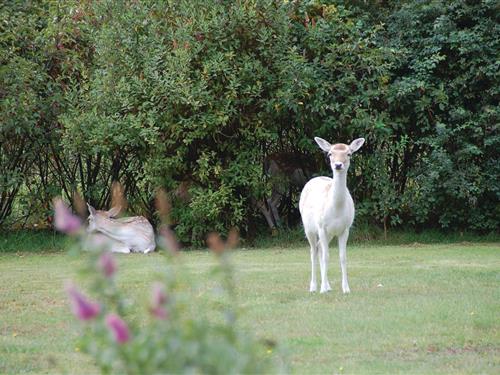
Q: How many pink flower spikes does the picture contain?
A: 5